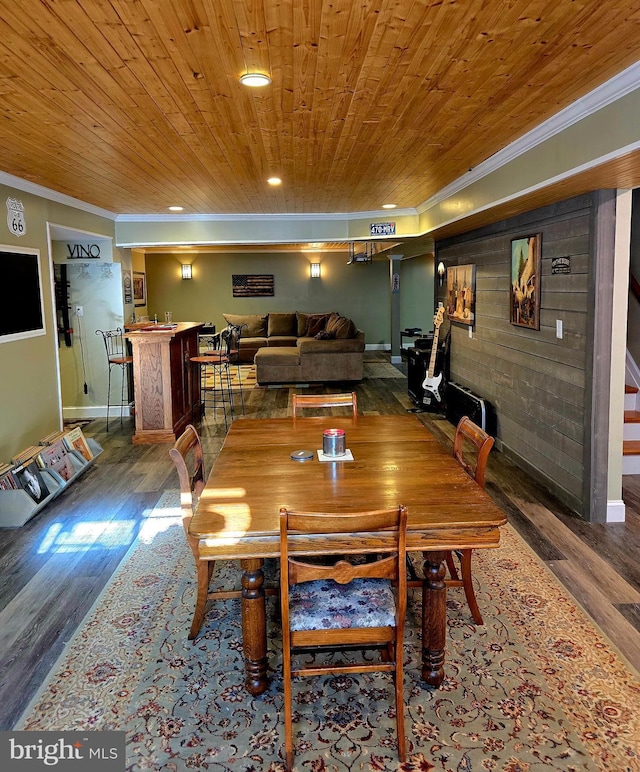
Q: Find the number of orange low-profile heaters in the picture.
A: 0